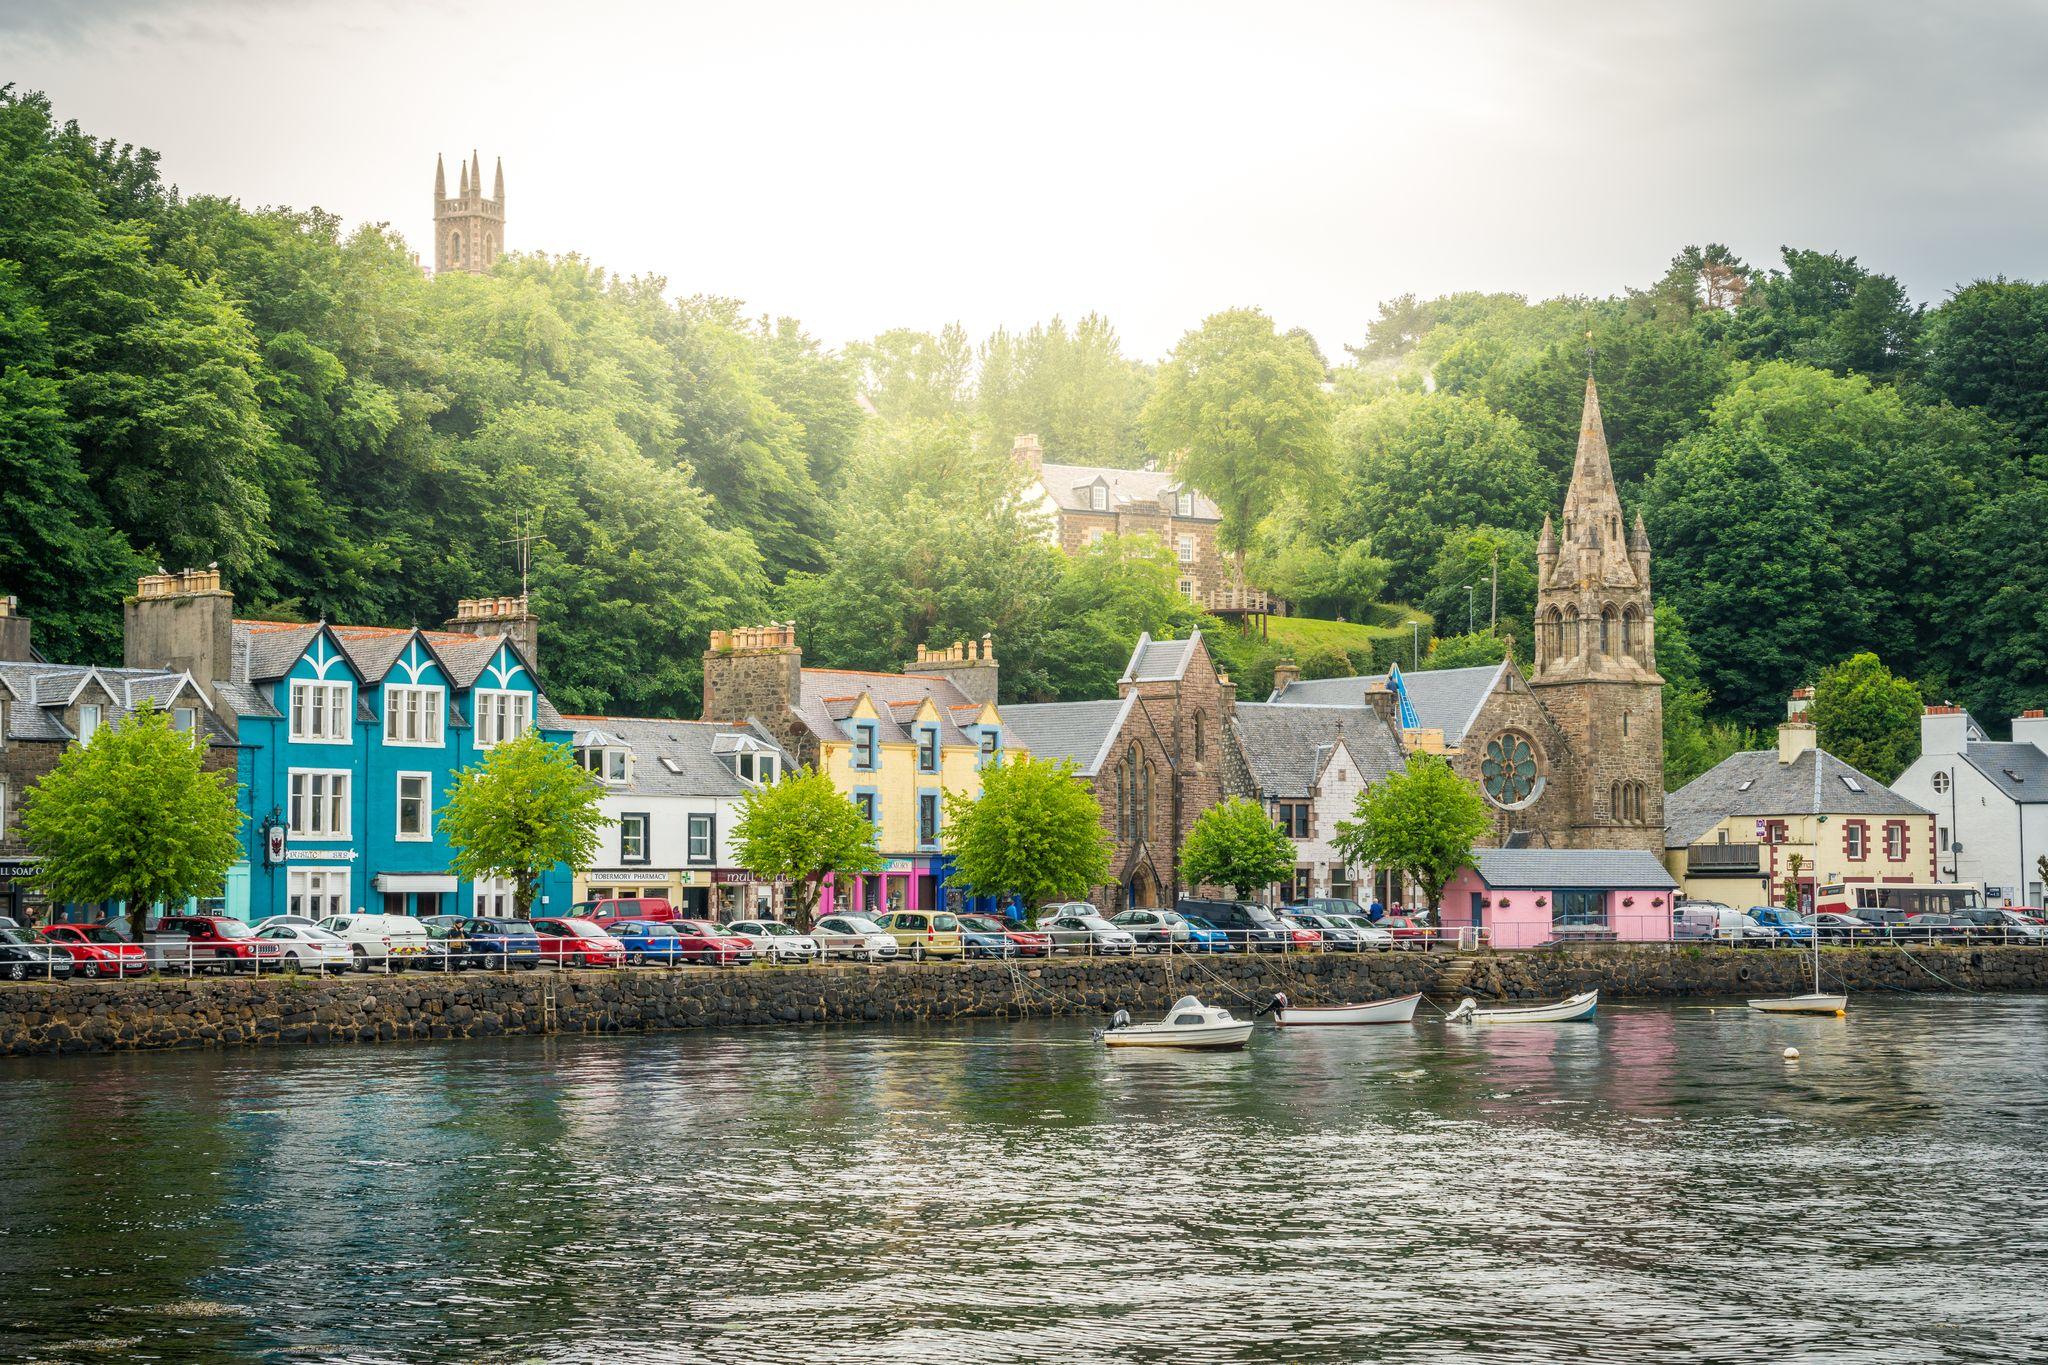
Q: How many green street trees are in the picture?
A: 6